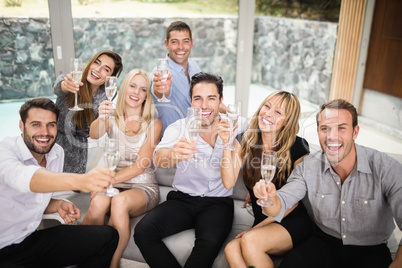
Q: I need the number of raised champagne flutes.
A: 7